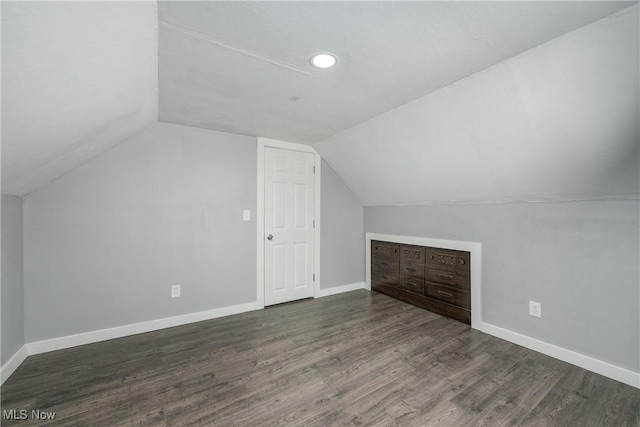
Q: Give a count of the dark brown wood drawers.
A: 9